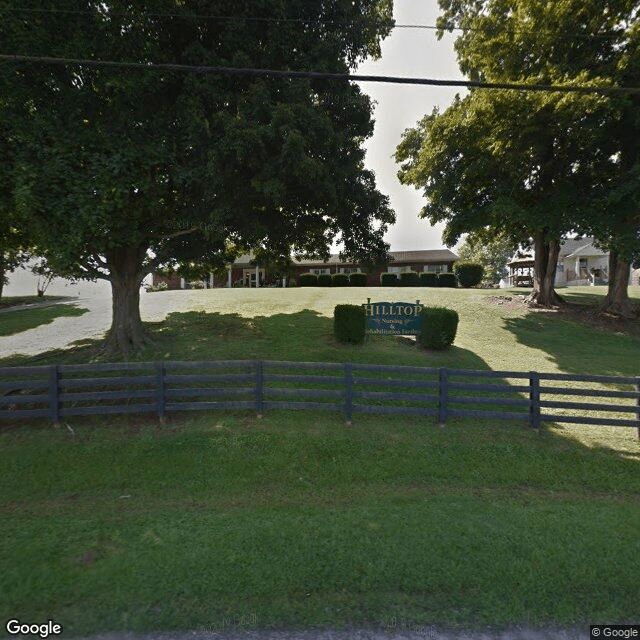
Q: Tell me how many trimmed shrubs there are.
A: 11